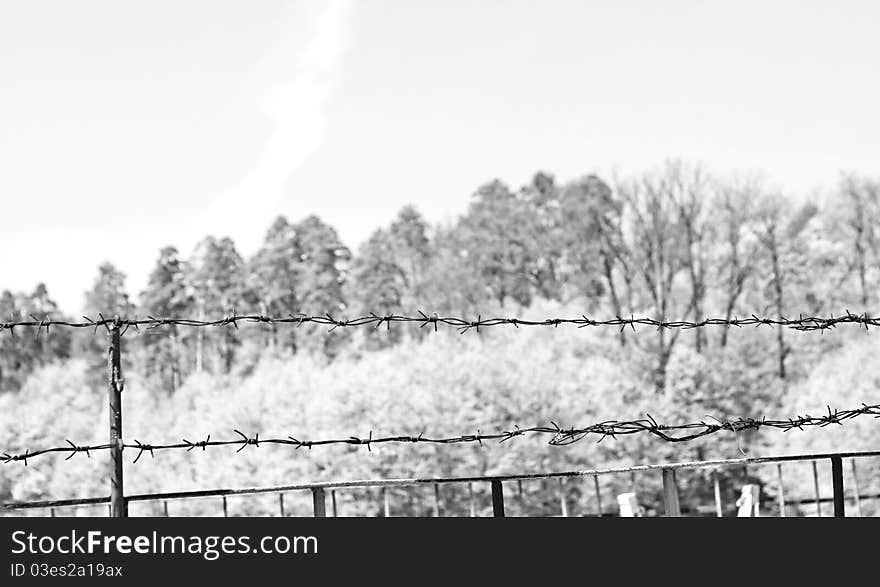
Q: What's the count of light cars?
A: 0